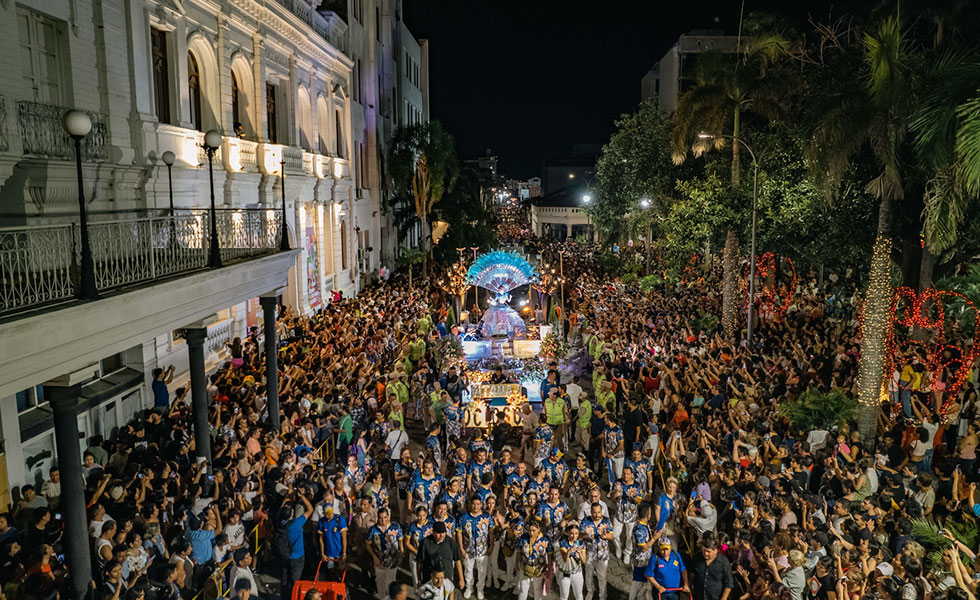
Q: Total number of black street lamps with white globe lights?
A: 3